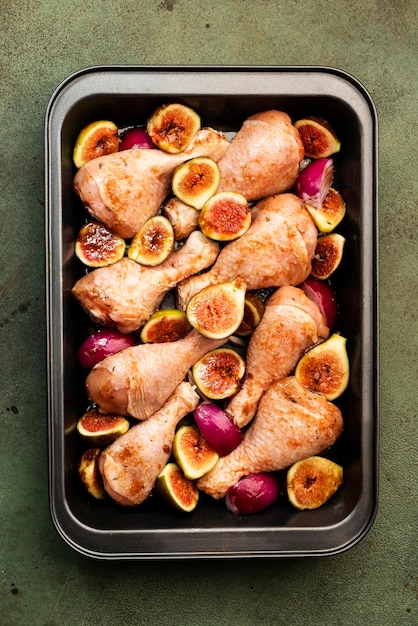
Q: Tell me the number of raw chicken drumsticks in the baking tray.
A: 8